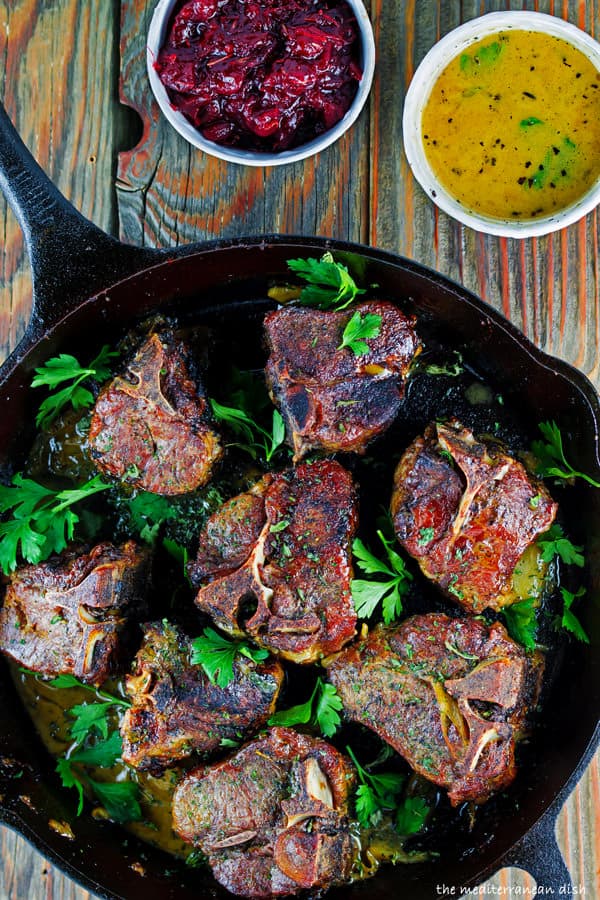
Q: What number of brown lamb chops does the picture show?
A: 8